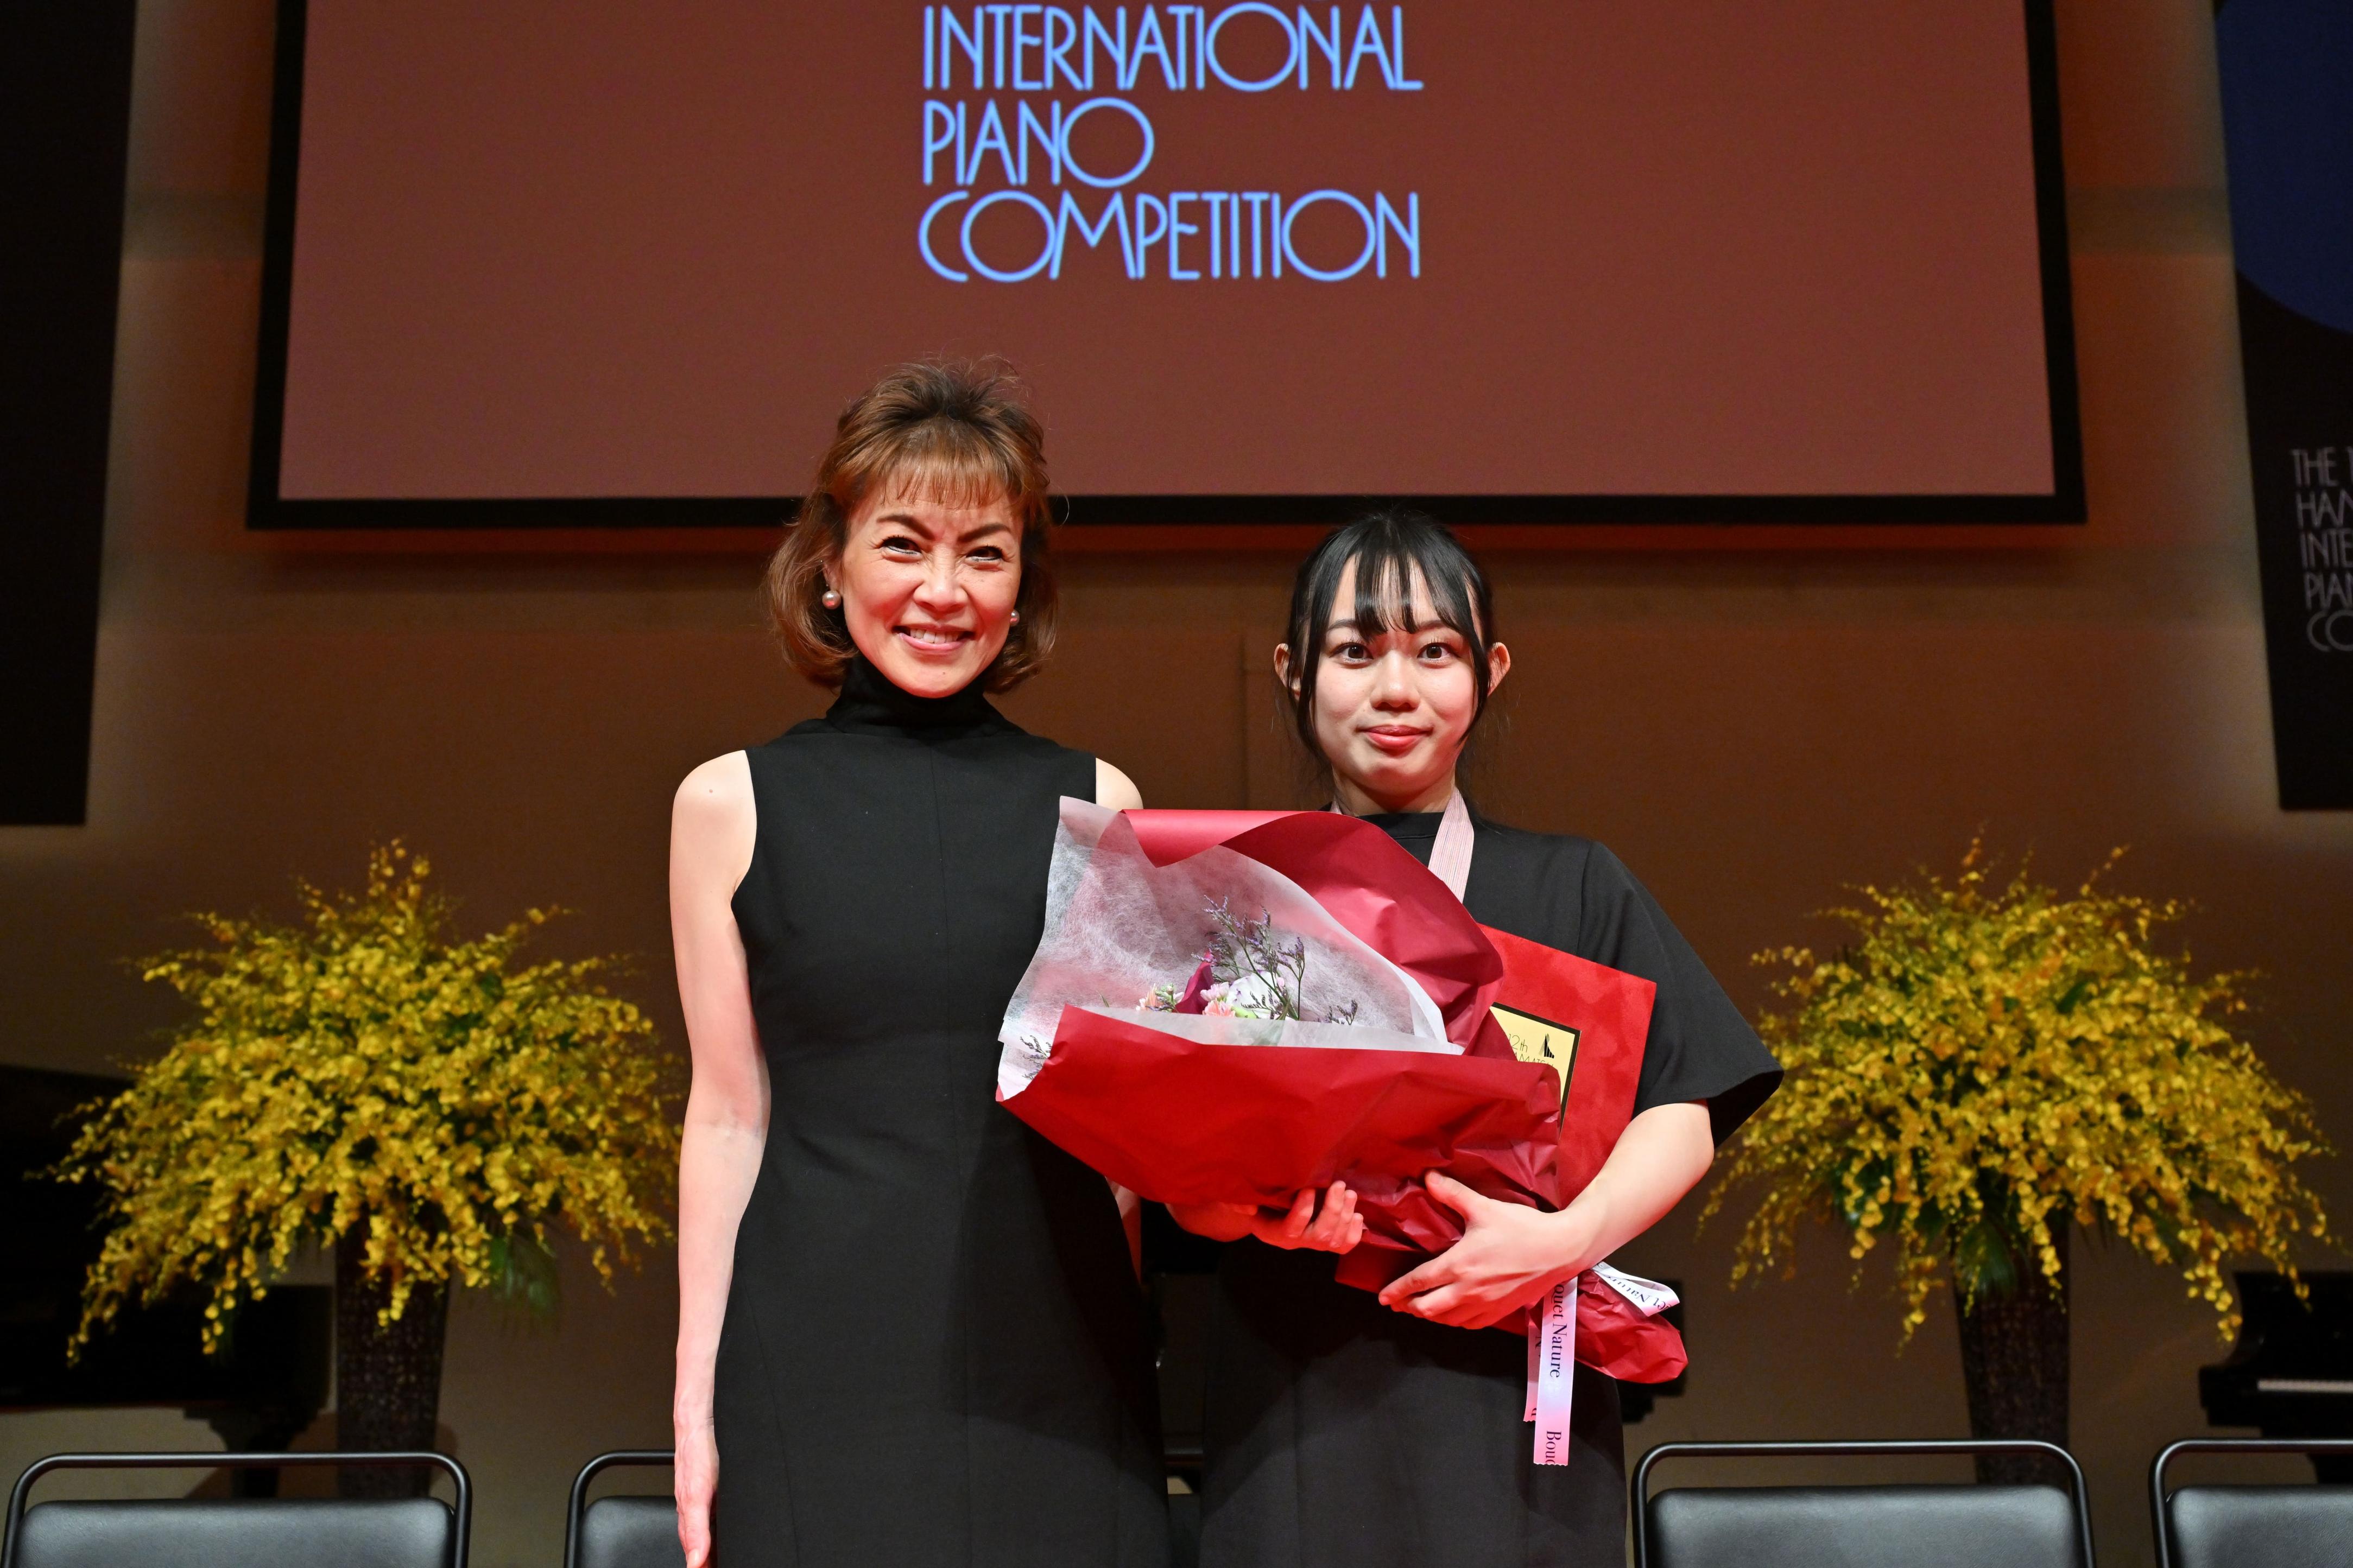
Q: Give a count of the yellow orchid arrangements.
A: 2